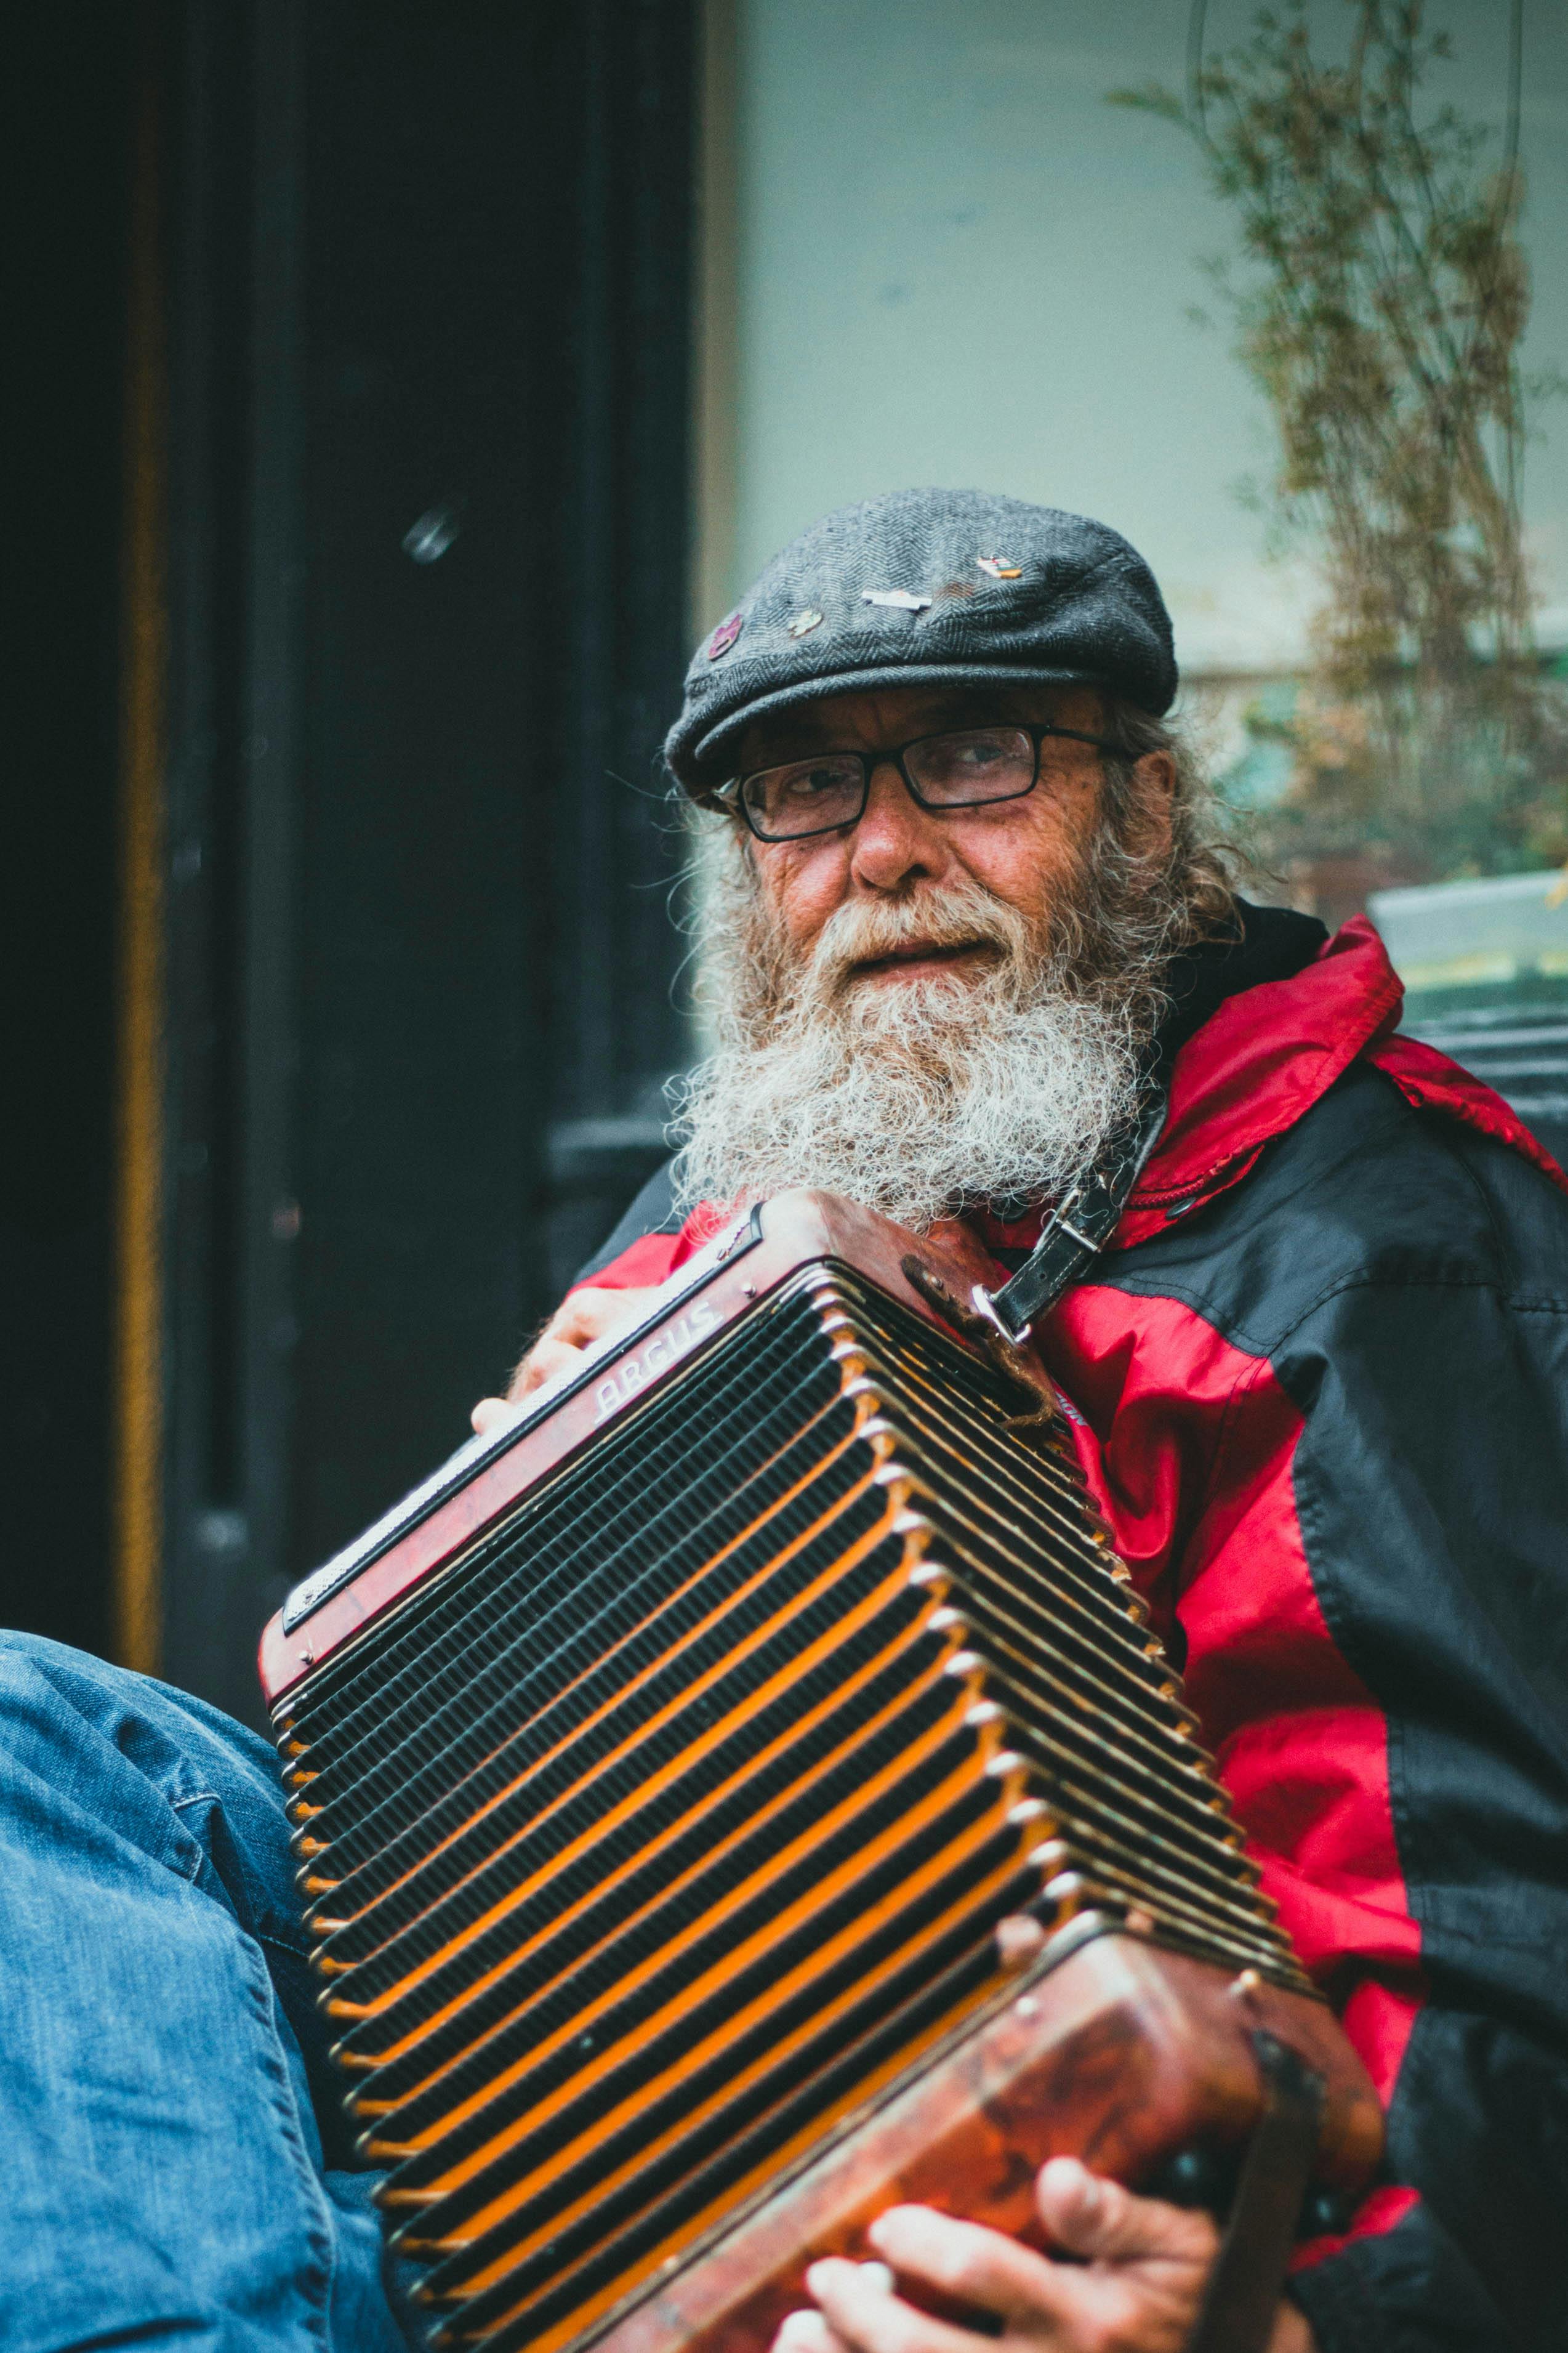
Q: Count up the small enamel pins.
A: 4